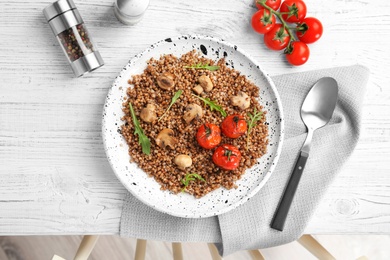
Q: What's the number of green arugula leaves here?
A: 6